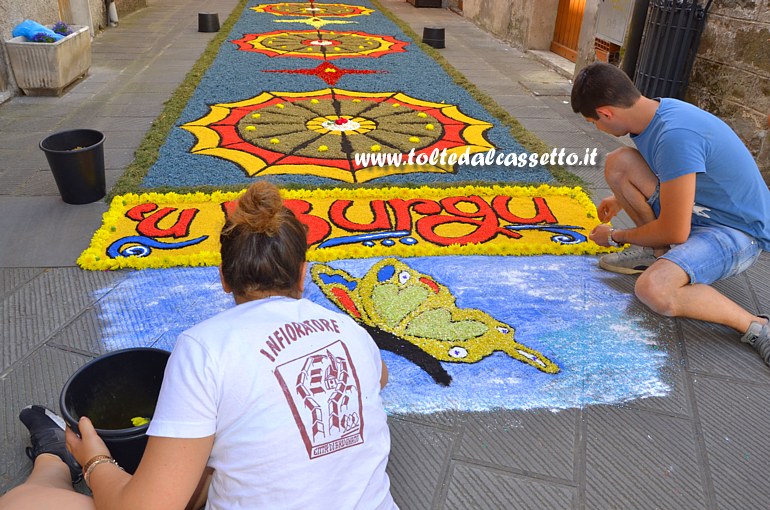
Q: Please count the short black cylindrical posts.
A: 2